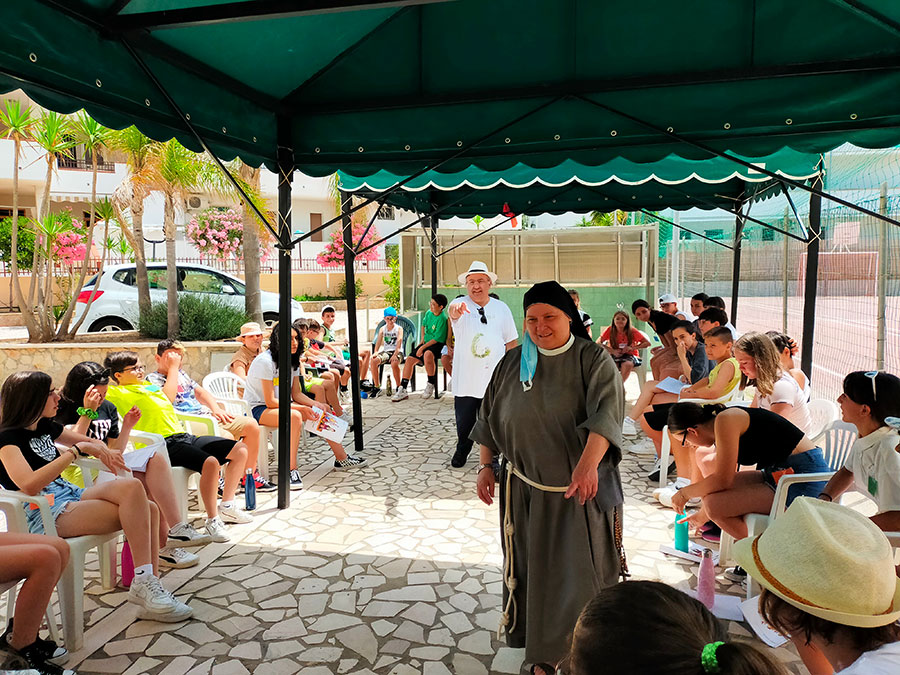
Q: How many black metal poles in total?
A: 5